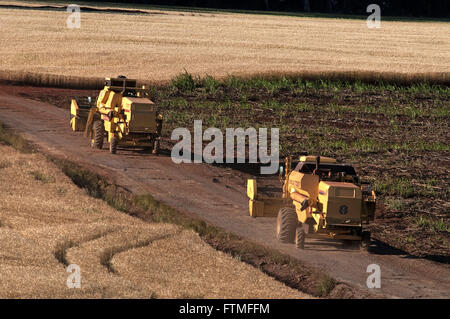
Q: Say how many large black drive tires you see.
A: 2